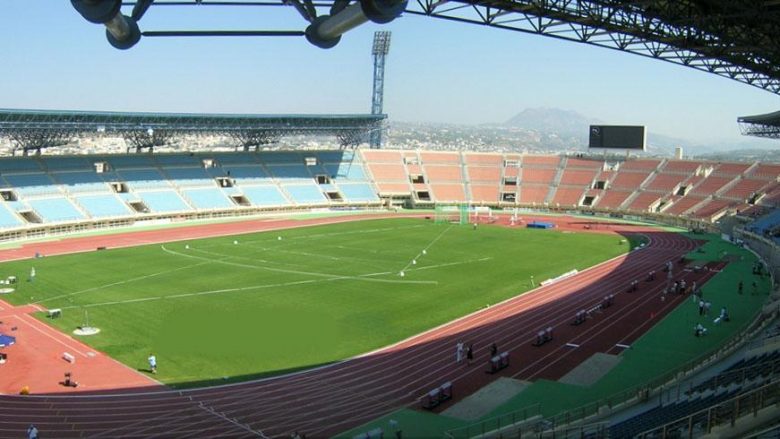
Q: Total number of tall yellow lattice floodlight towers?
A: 0